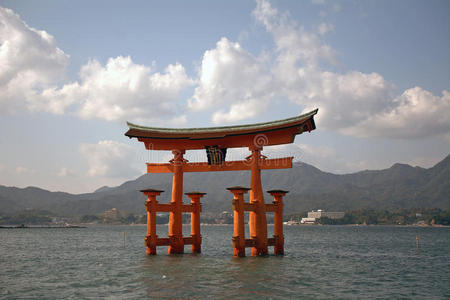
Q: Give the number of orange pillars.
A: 6